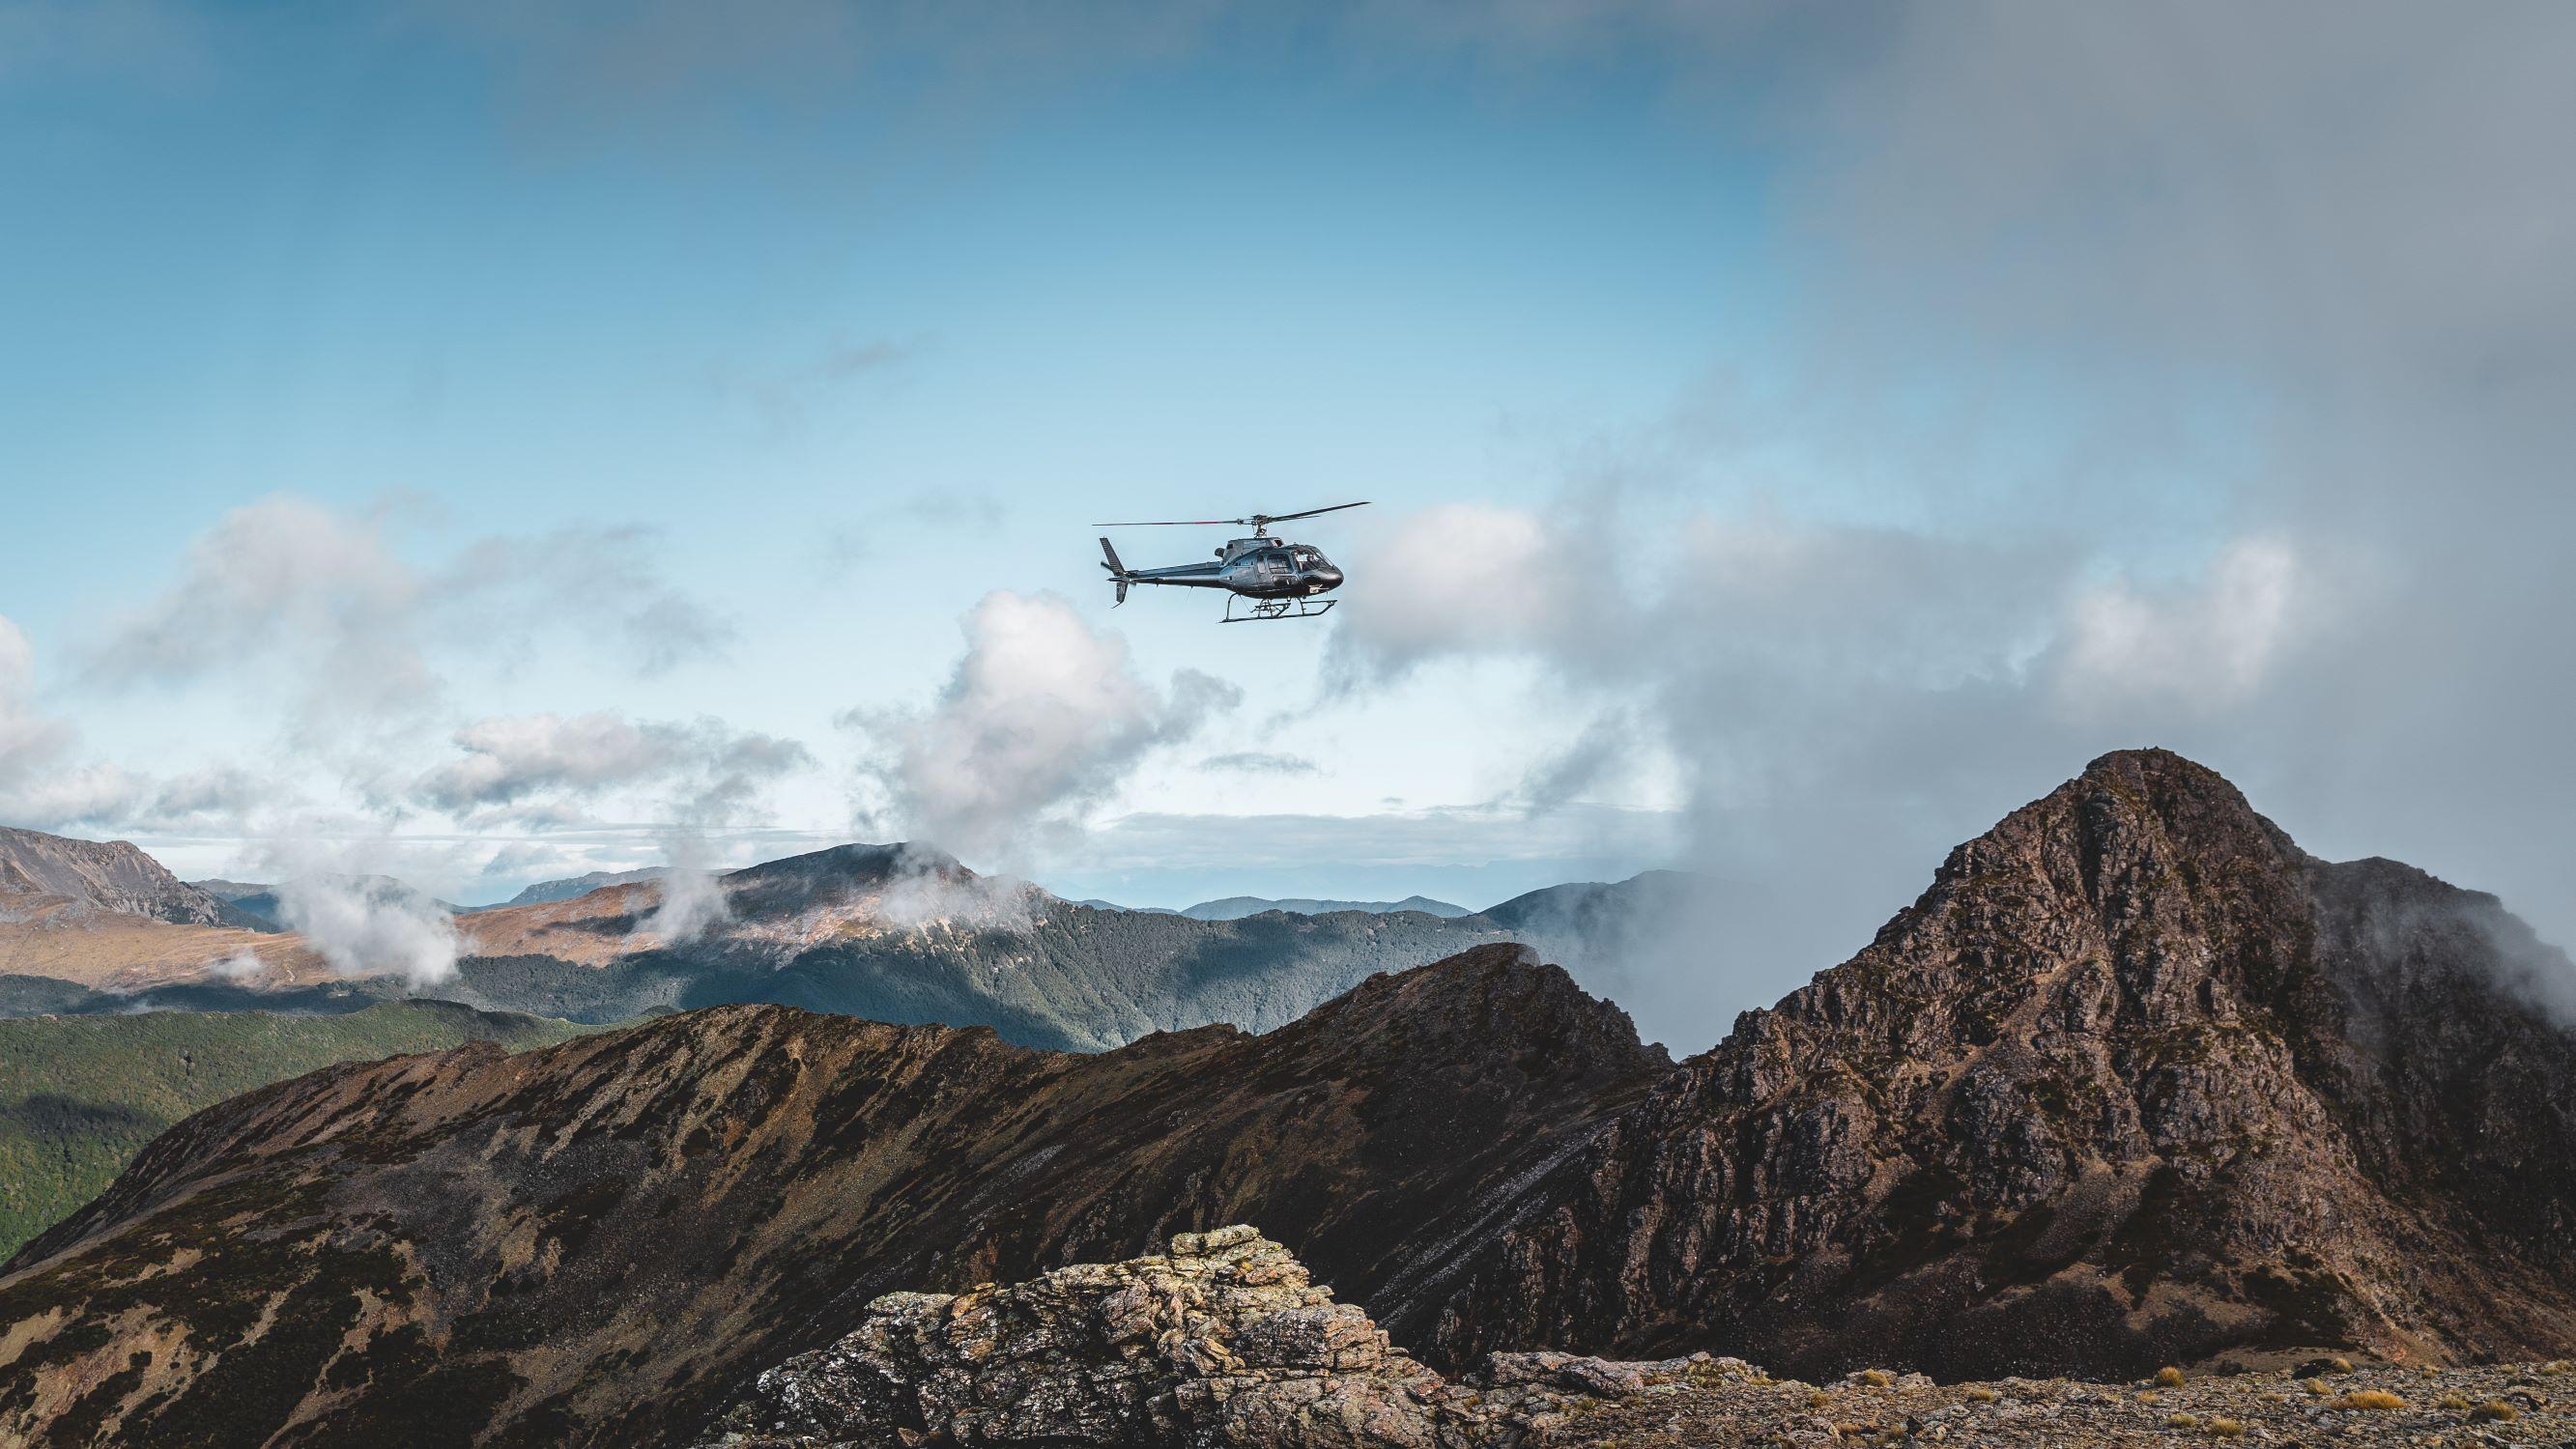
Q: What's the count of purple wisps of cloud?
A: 0